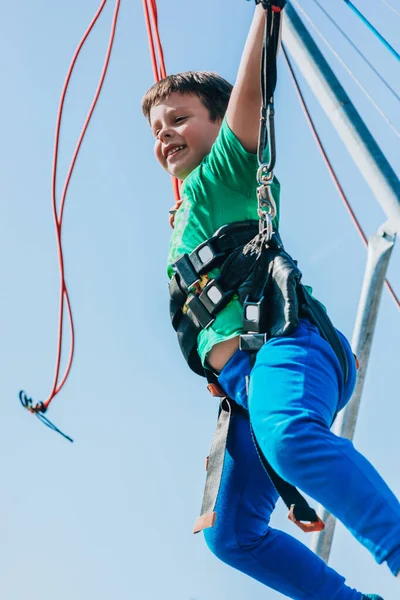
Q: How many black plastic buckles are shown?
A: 3